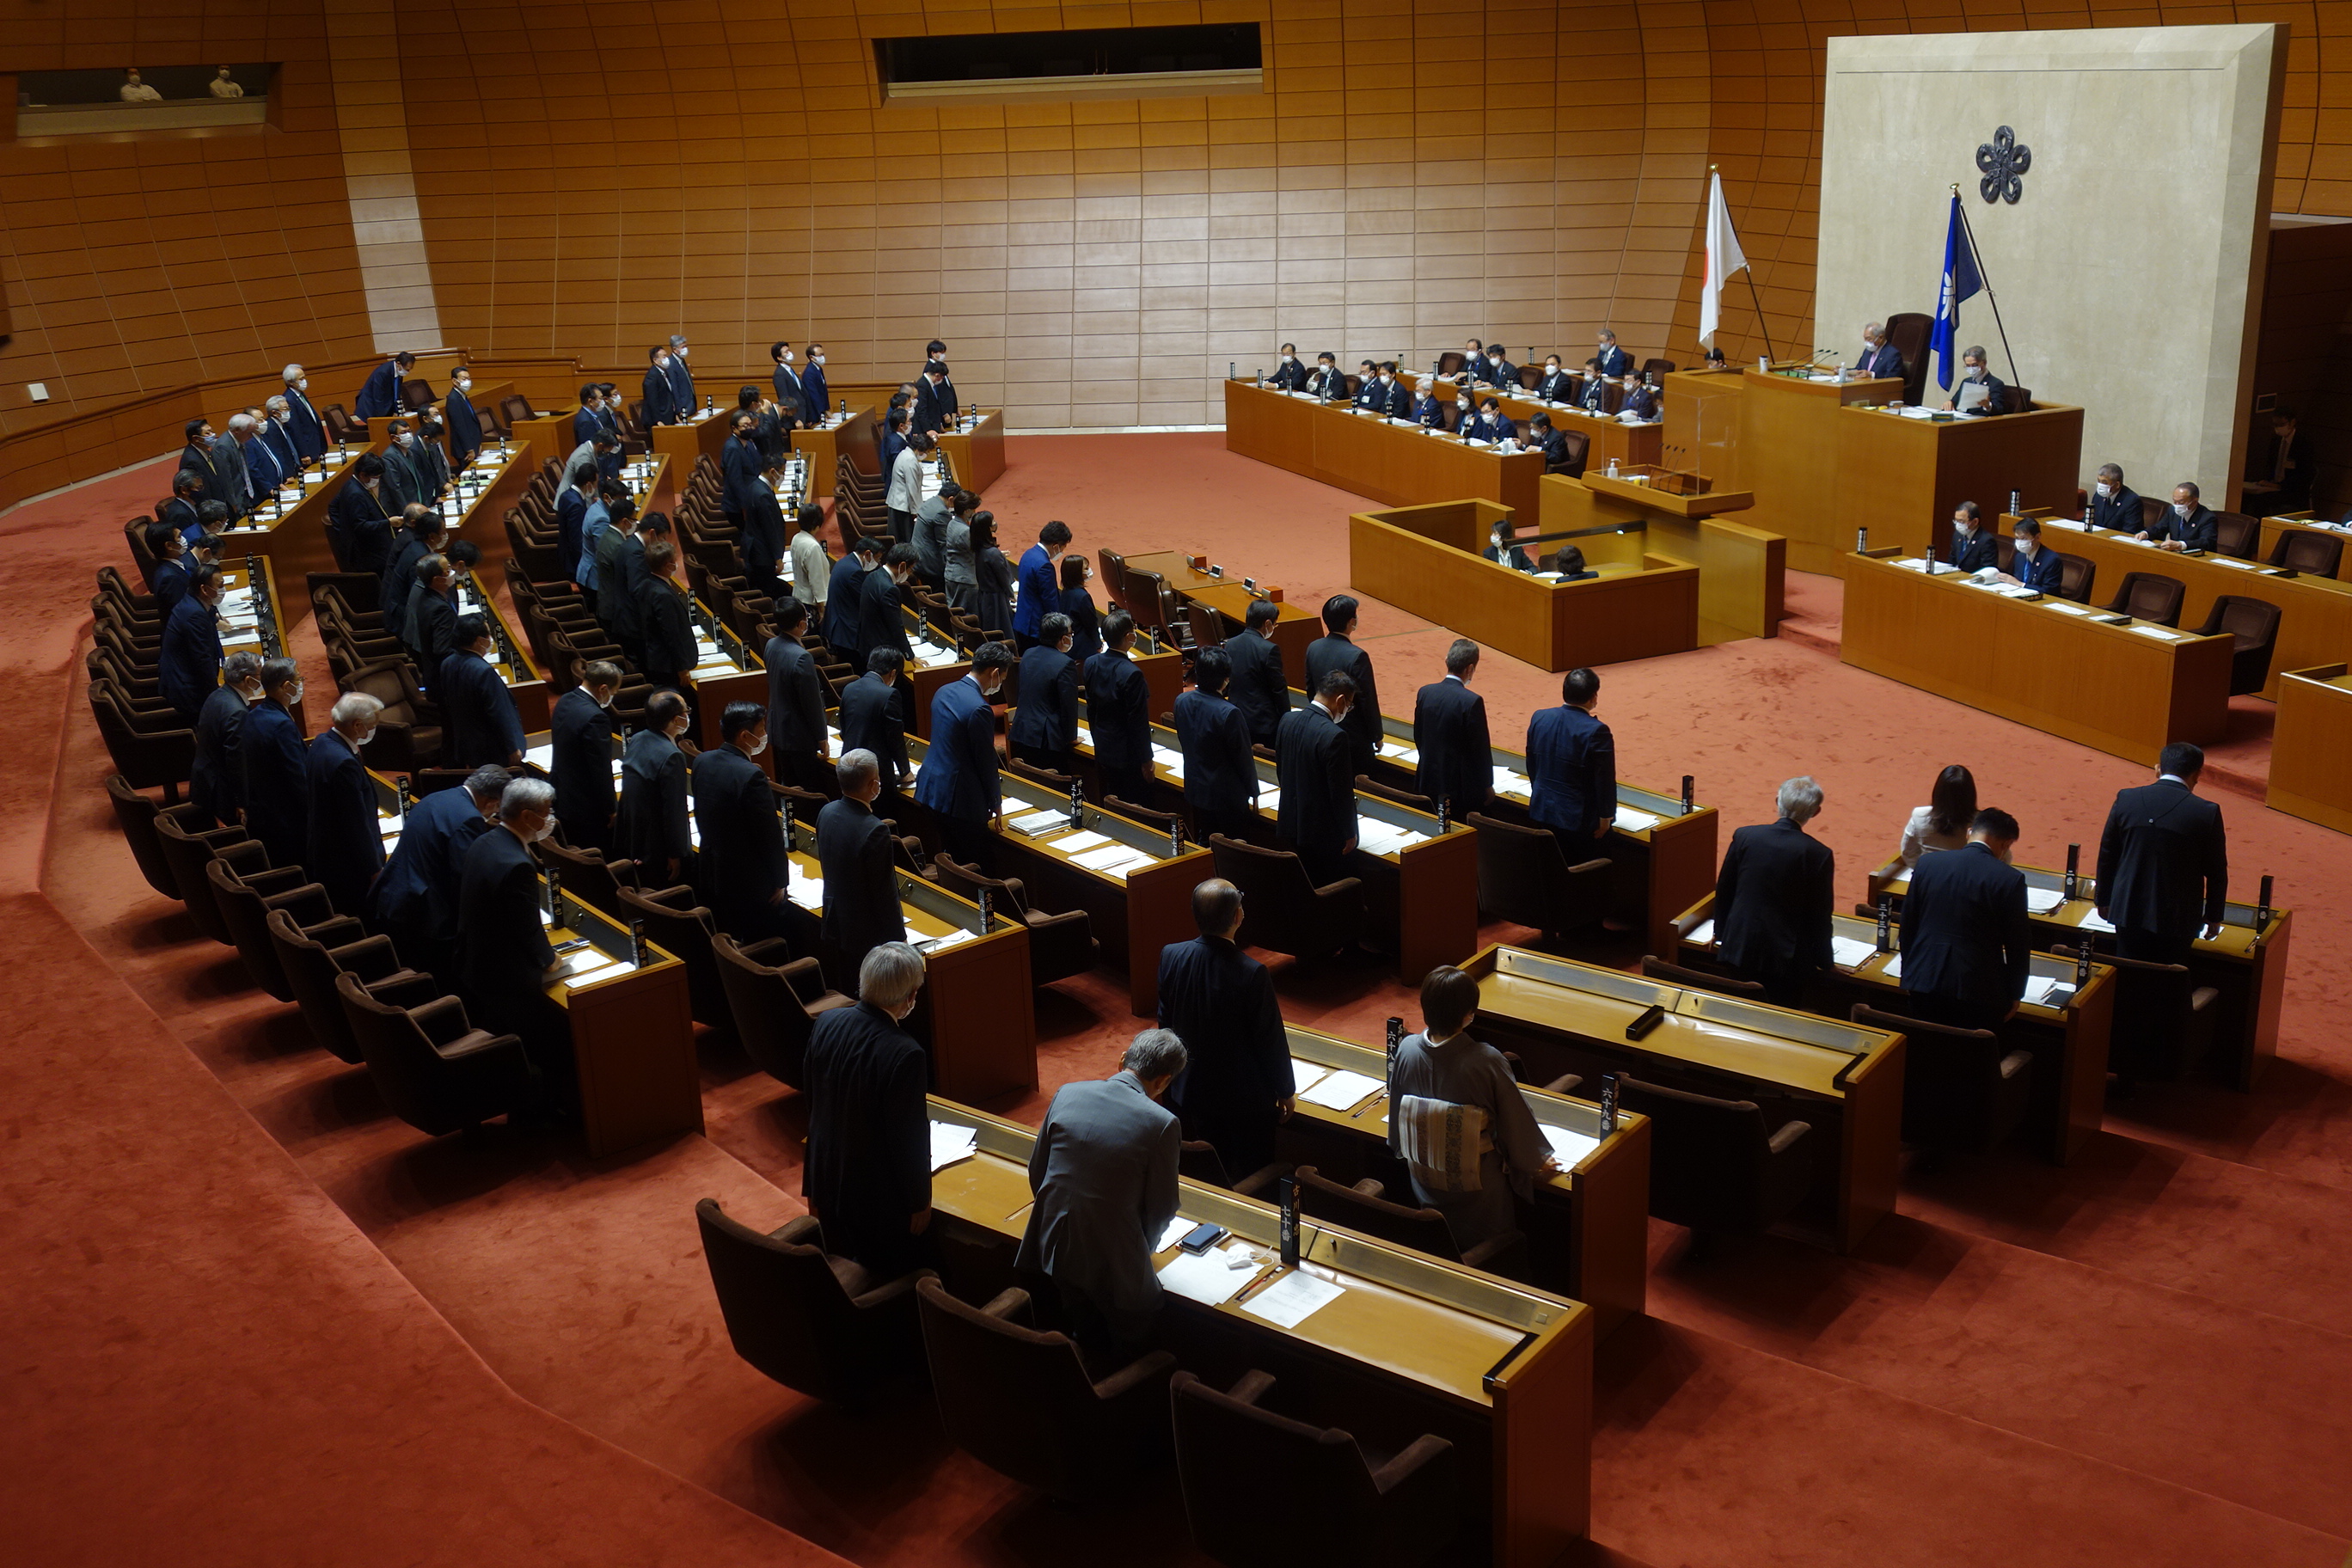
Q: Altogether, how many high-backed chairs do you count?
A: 1